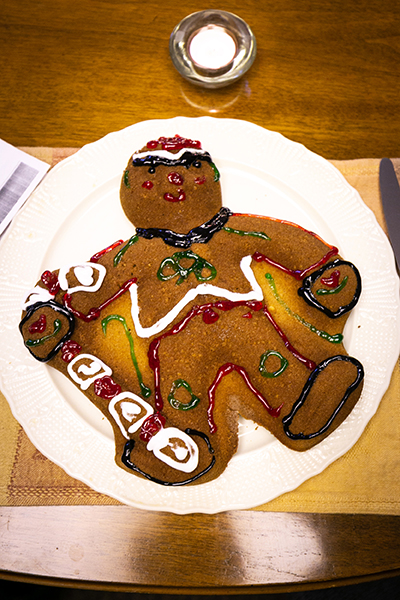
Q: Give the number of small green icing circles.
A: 2